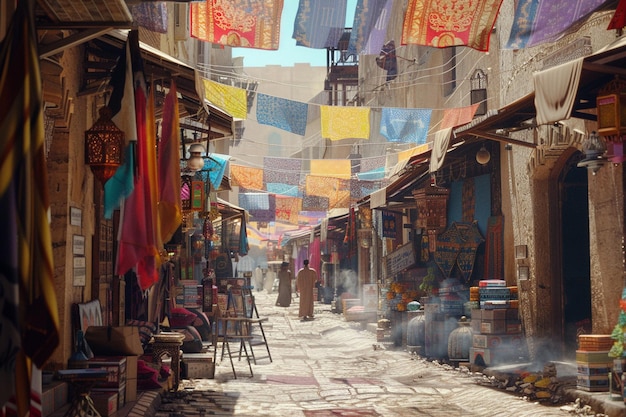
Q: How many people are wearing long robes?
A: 2